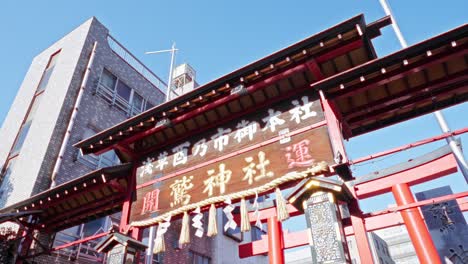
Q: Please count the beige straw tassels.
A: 5